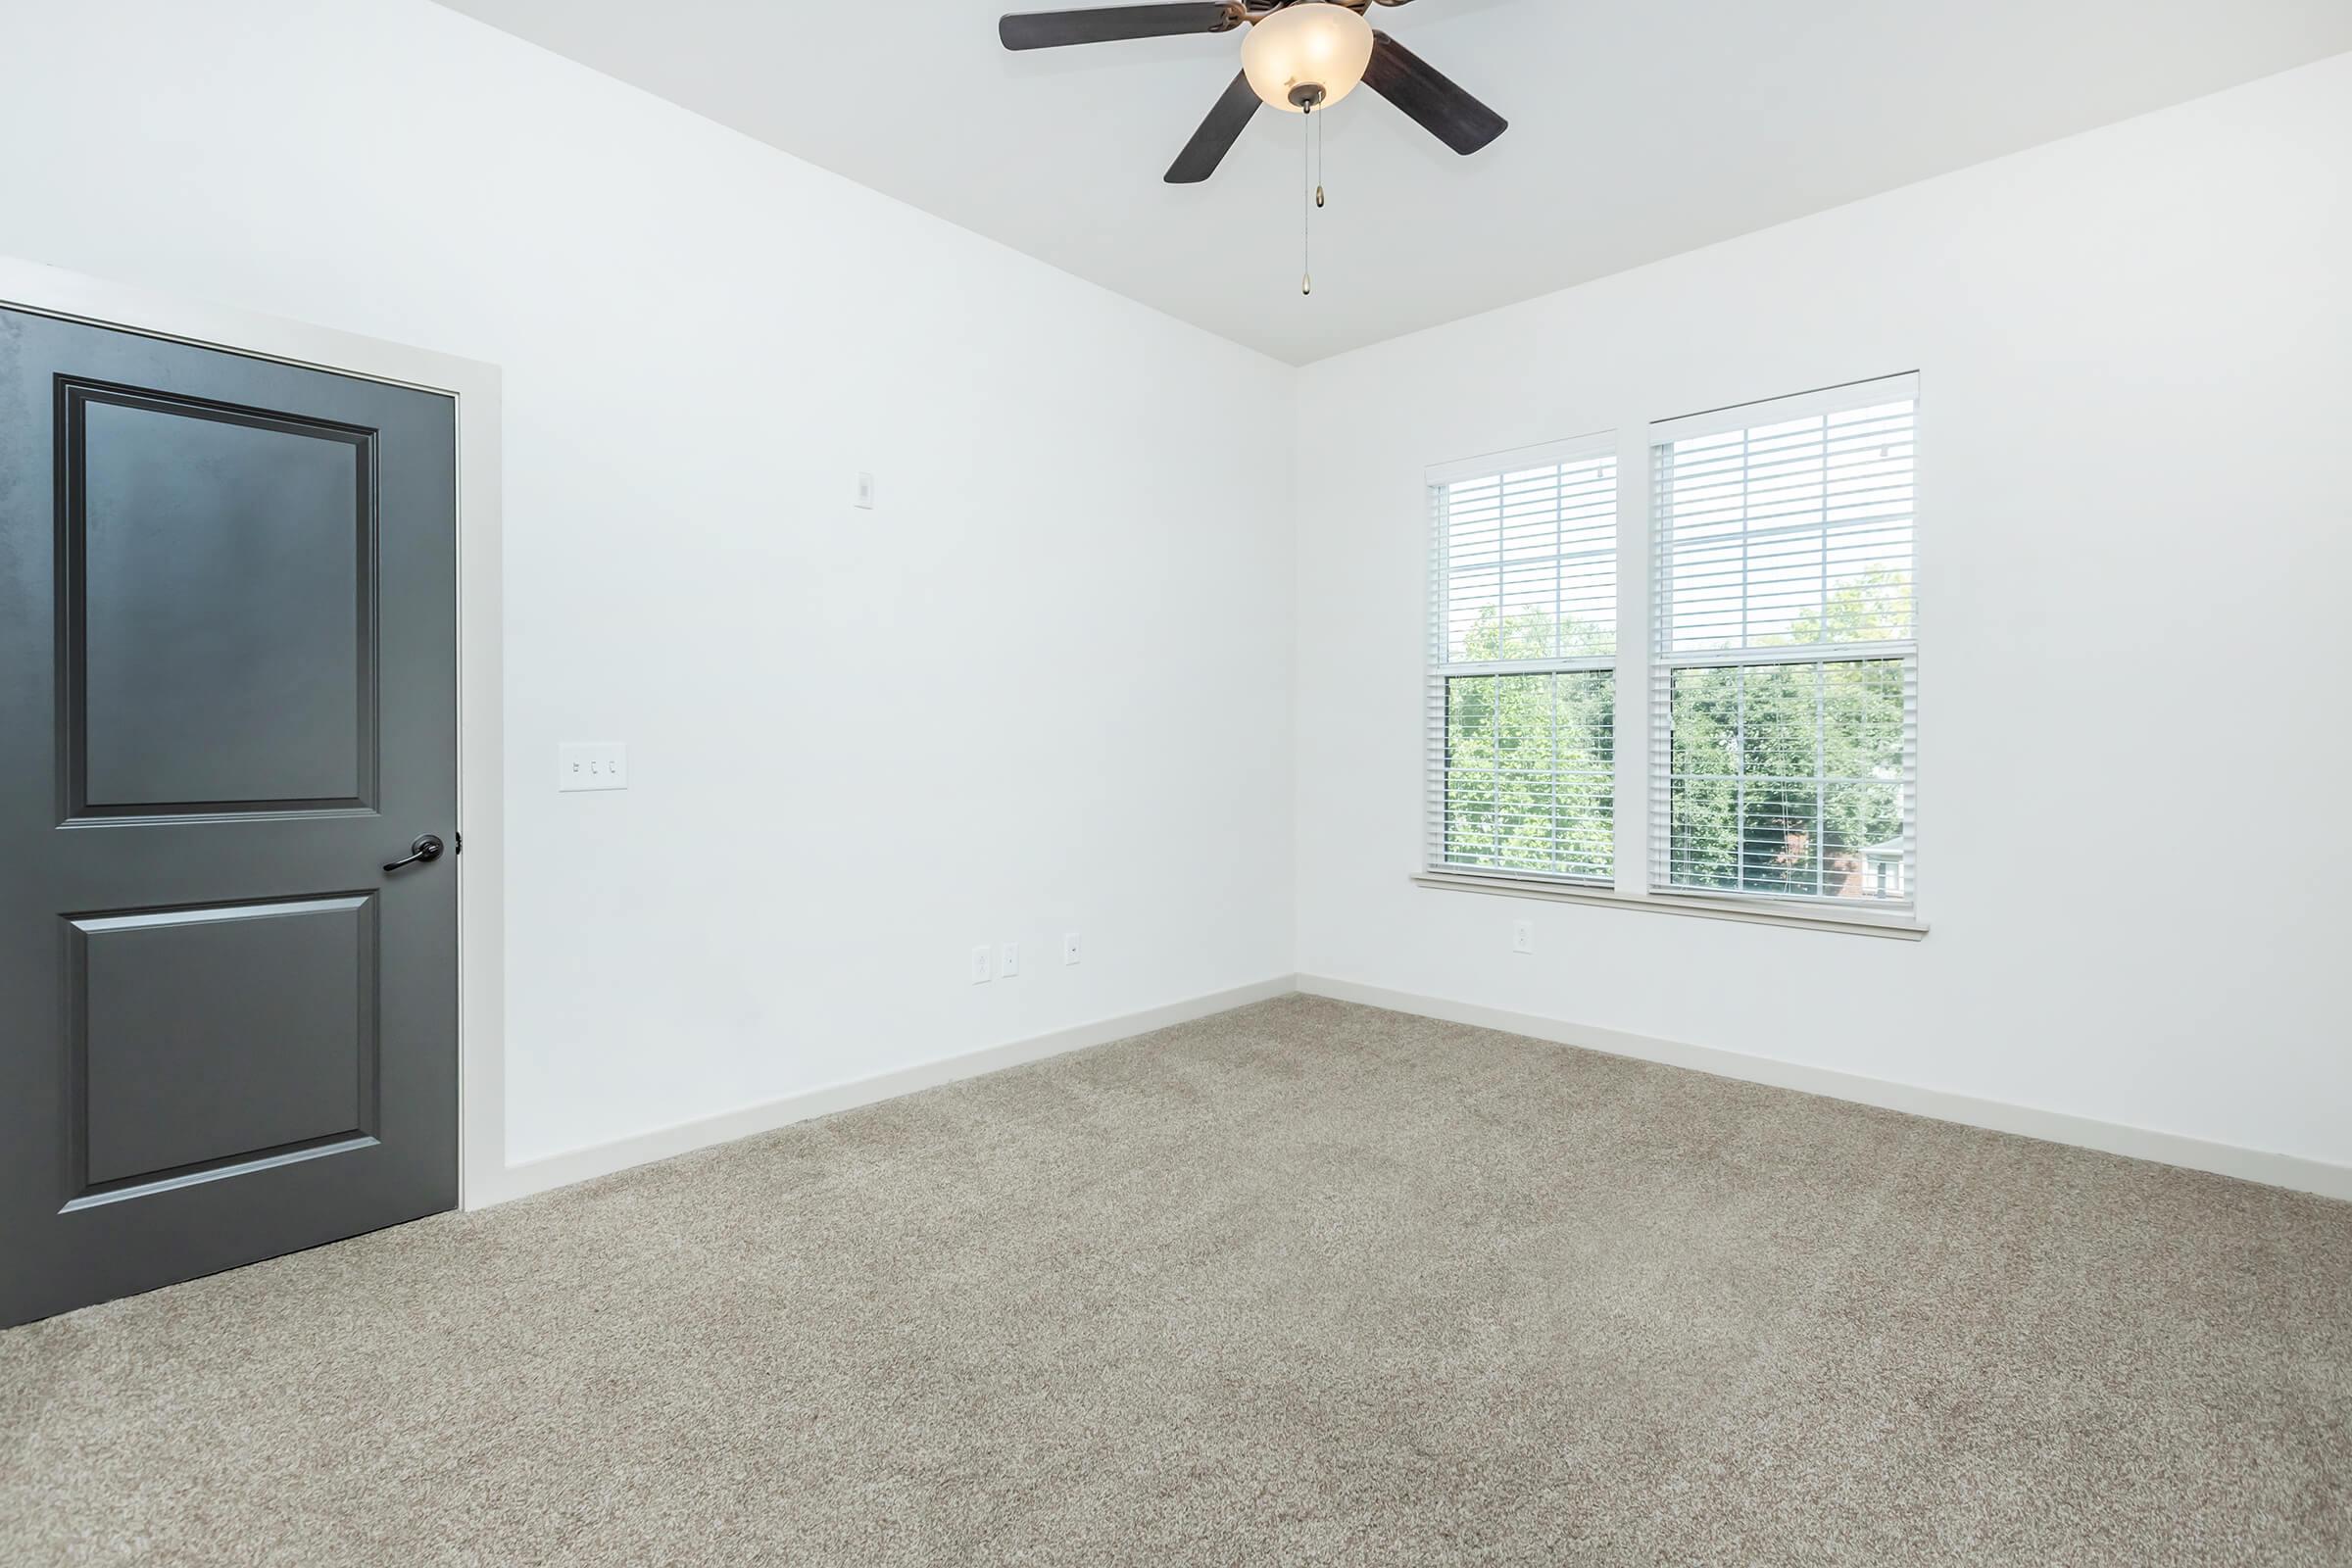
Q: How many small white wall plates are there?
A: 6